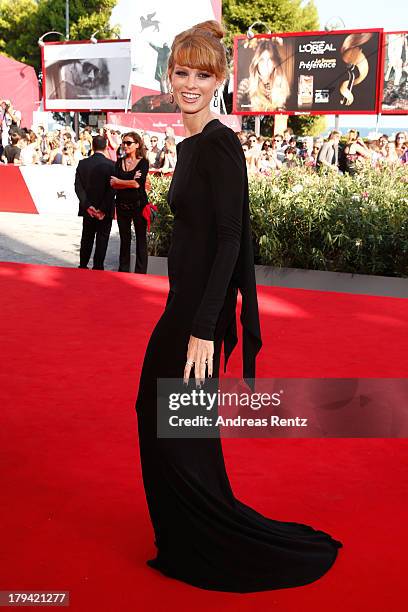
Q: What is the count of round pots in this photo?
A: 0